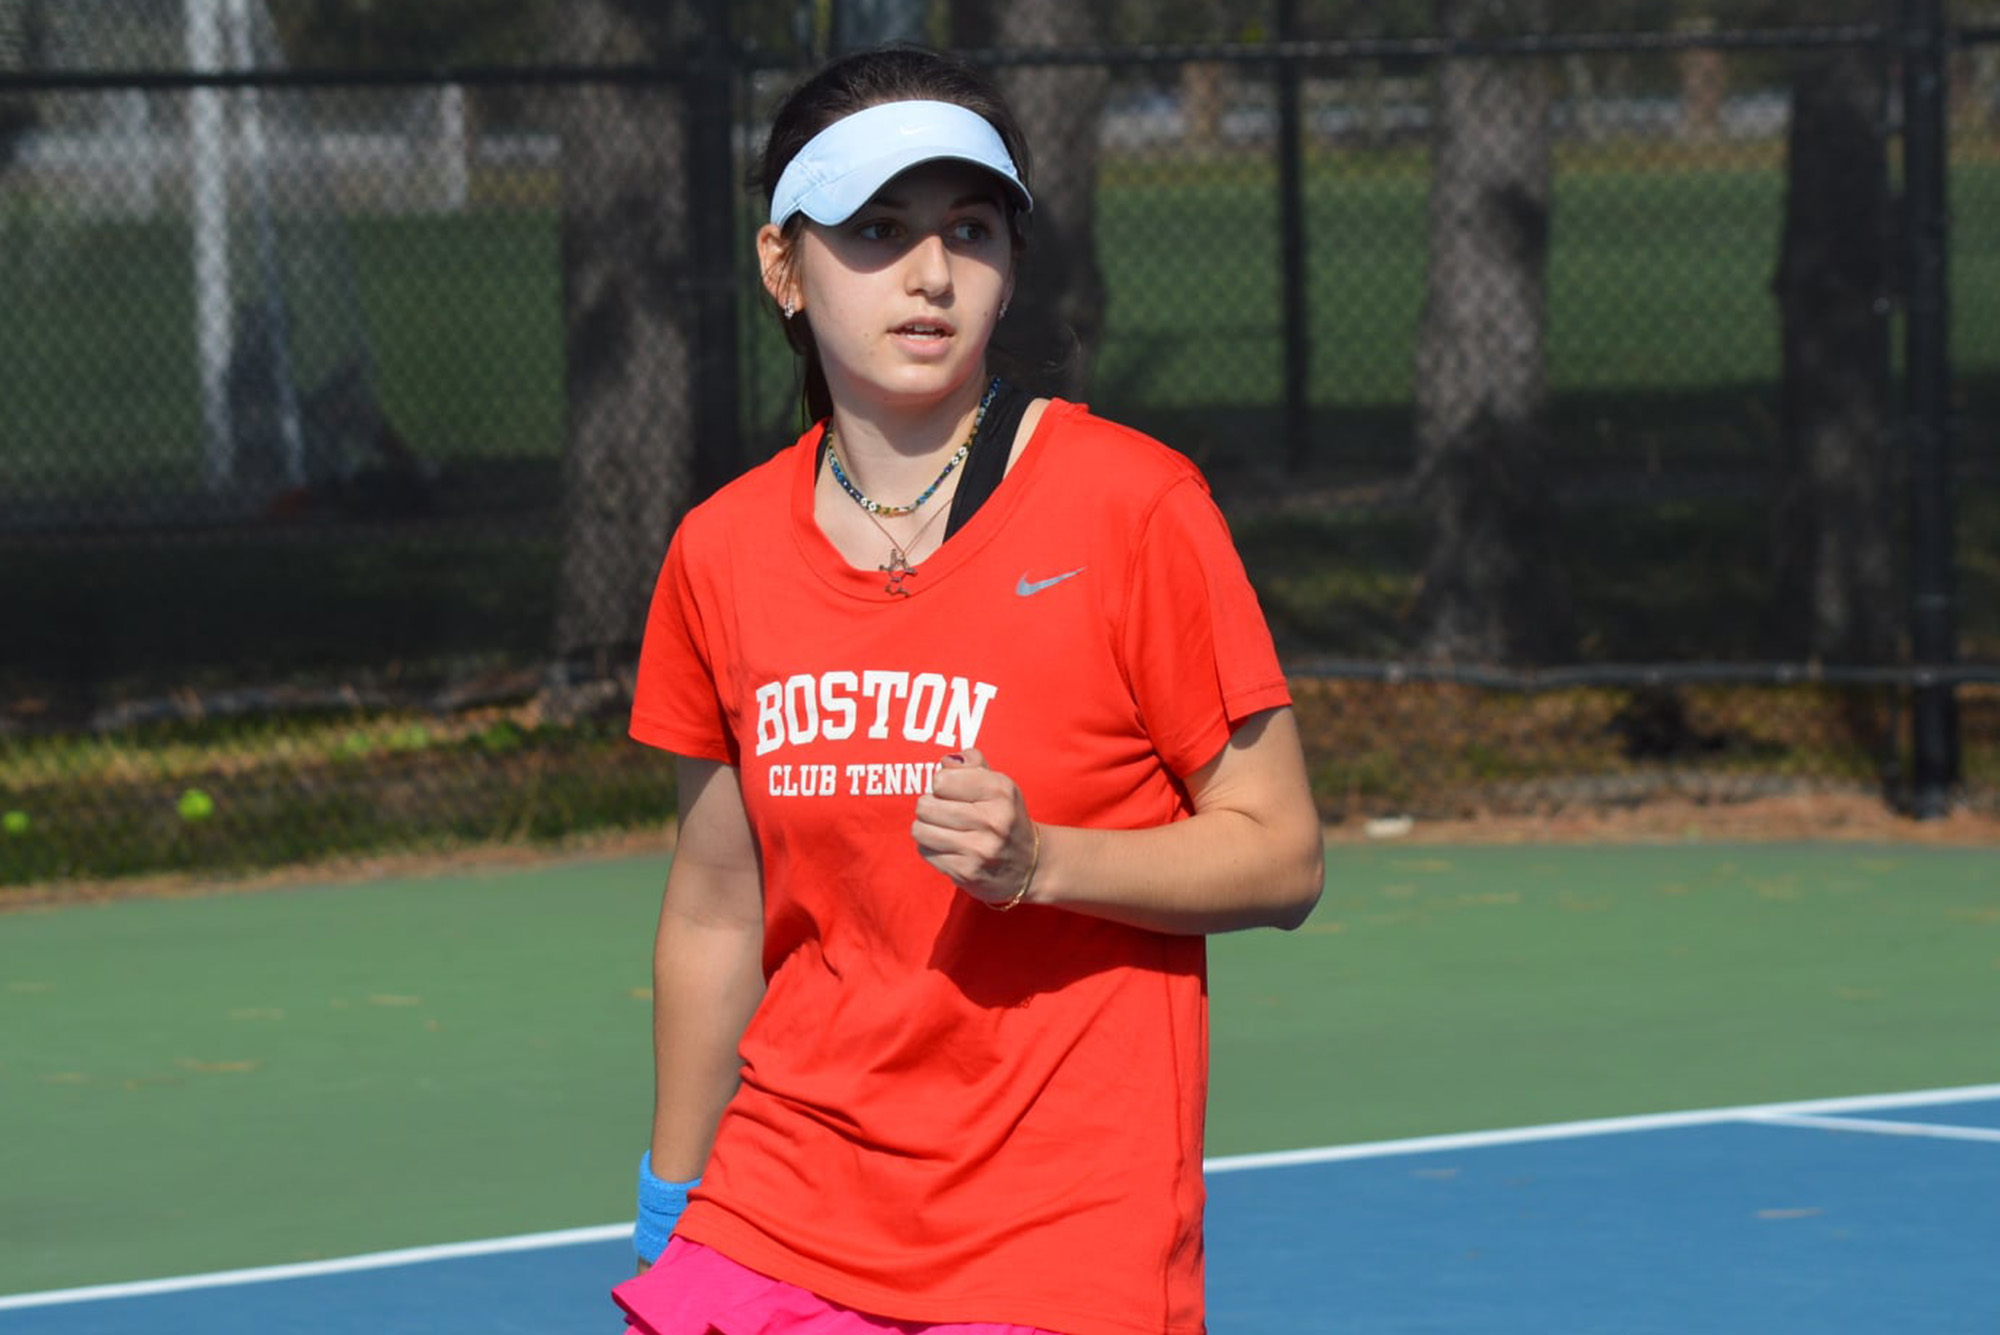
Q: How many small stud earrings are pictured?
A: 2